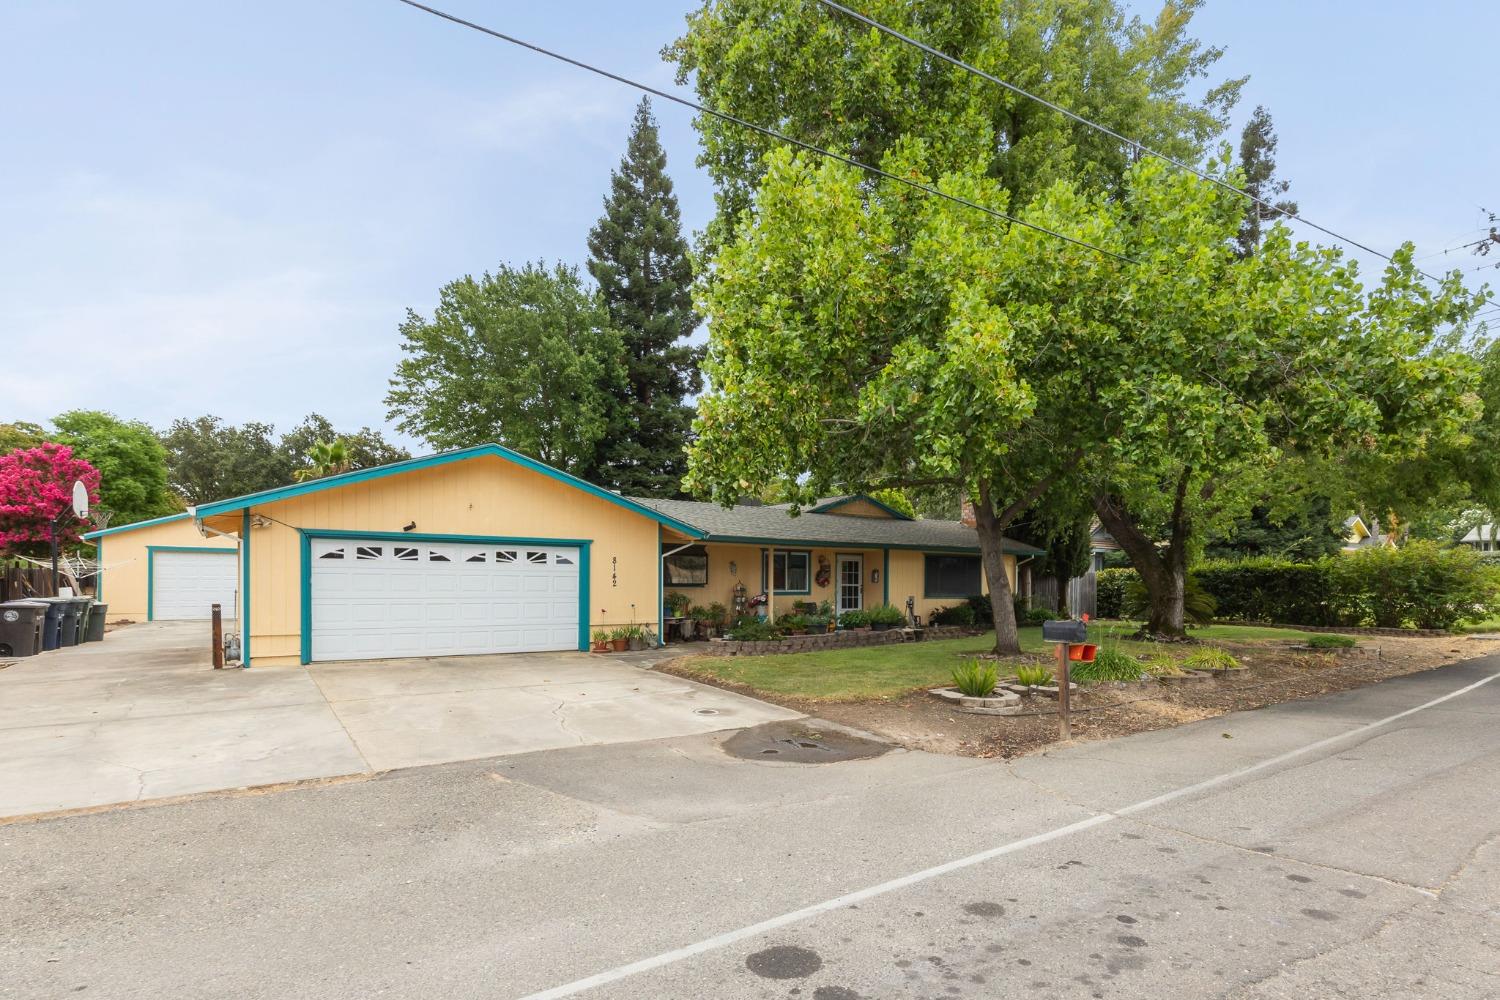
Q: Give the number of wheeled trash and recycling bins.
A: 5